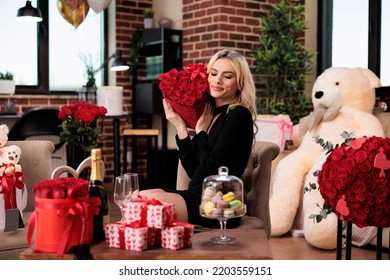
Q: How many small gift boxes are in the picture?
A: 3